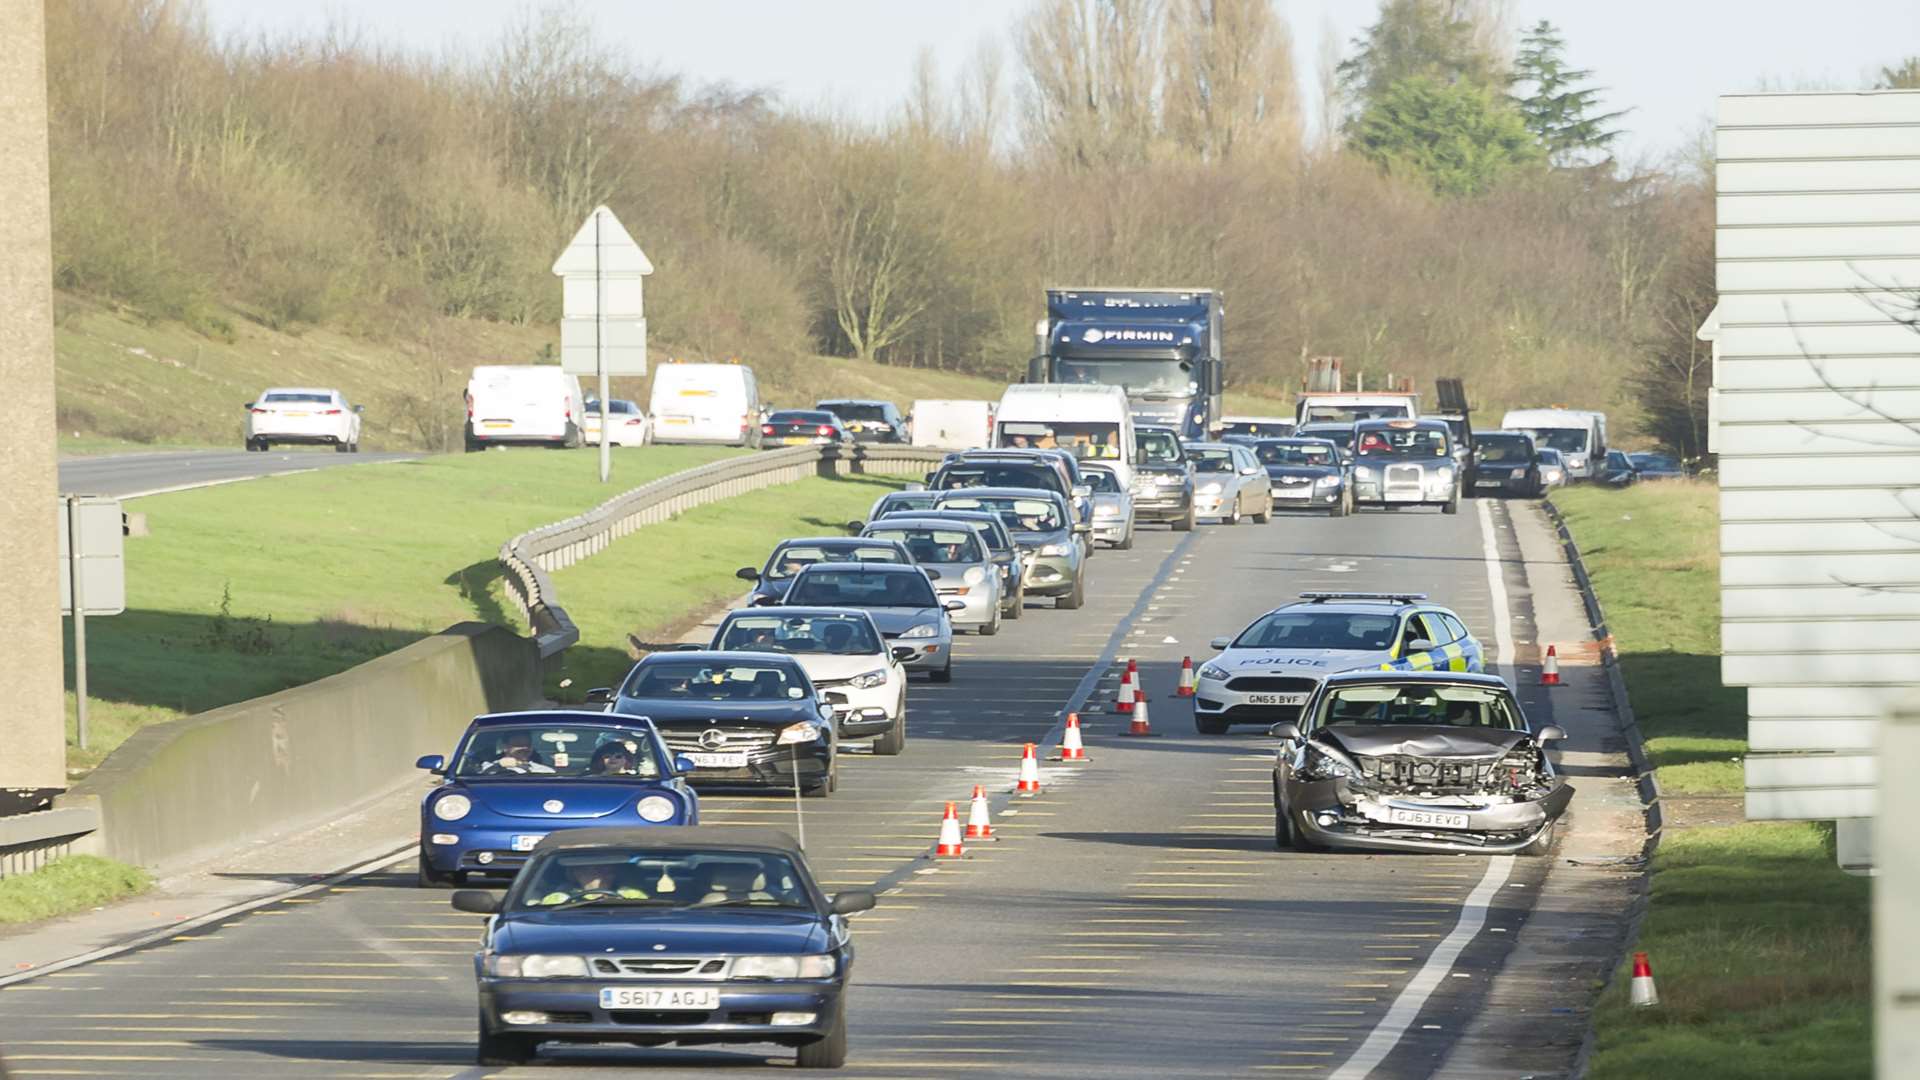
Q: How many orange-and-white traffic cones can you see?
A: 10